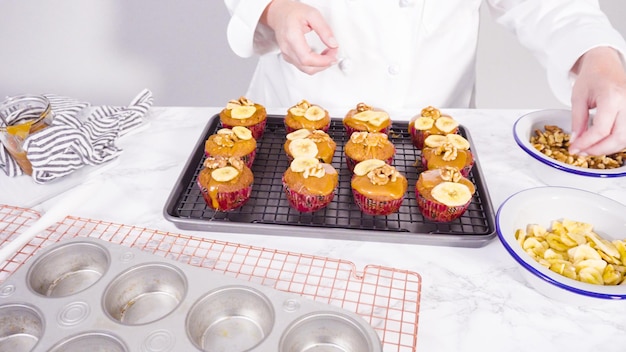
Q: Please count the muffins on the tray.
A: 12